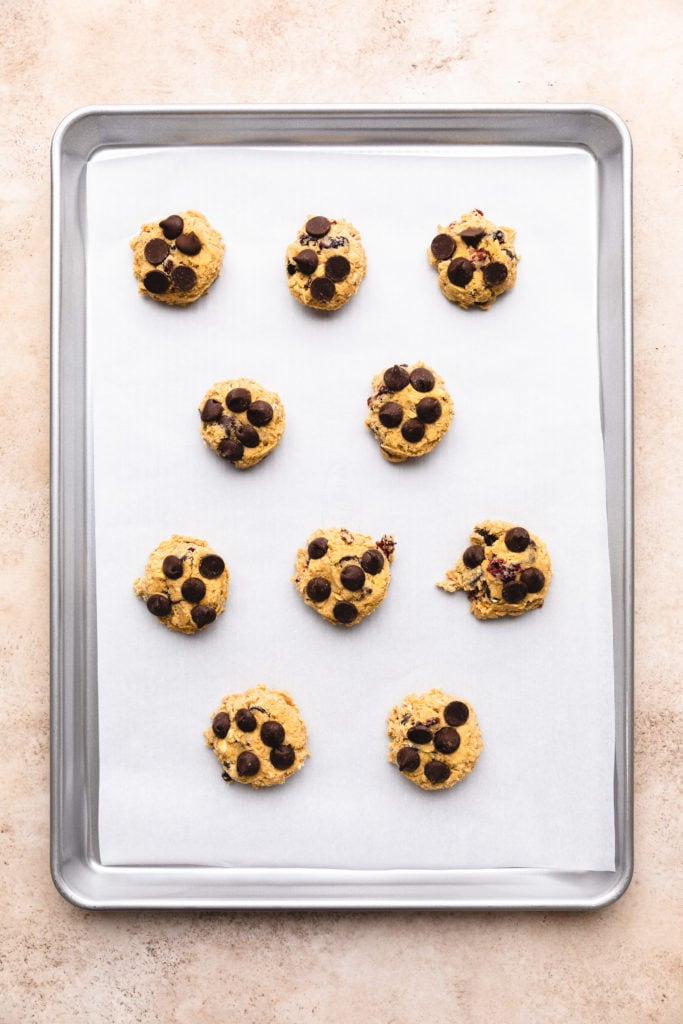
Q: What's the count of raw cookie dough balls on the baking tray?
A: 10